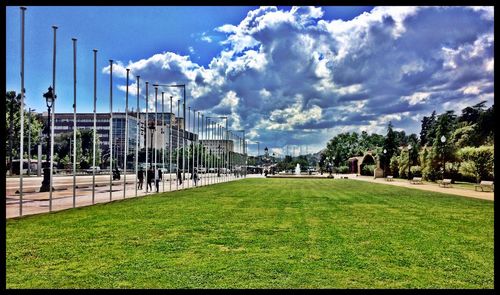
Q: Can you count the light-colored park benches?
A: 4